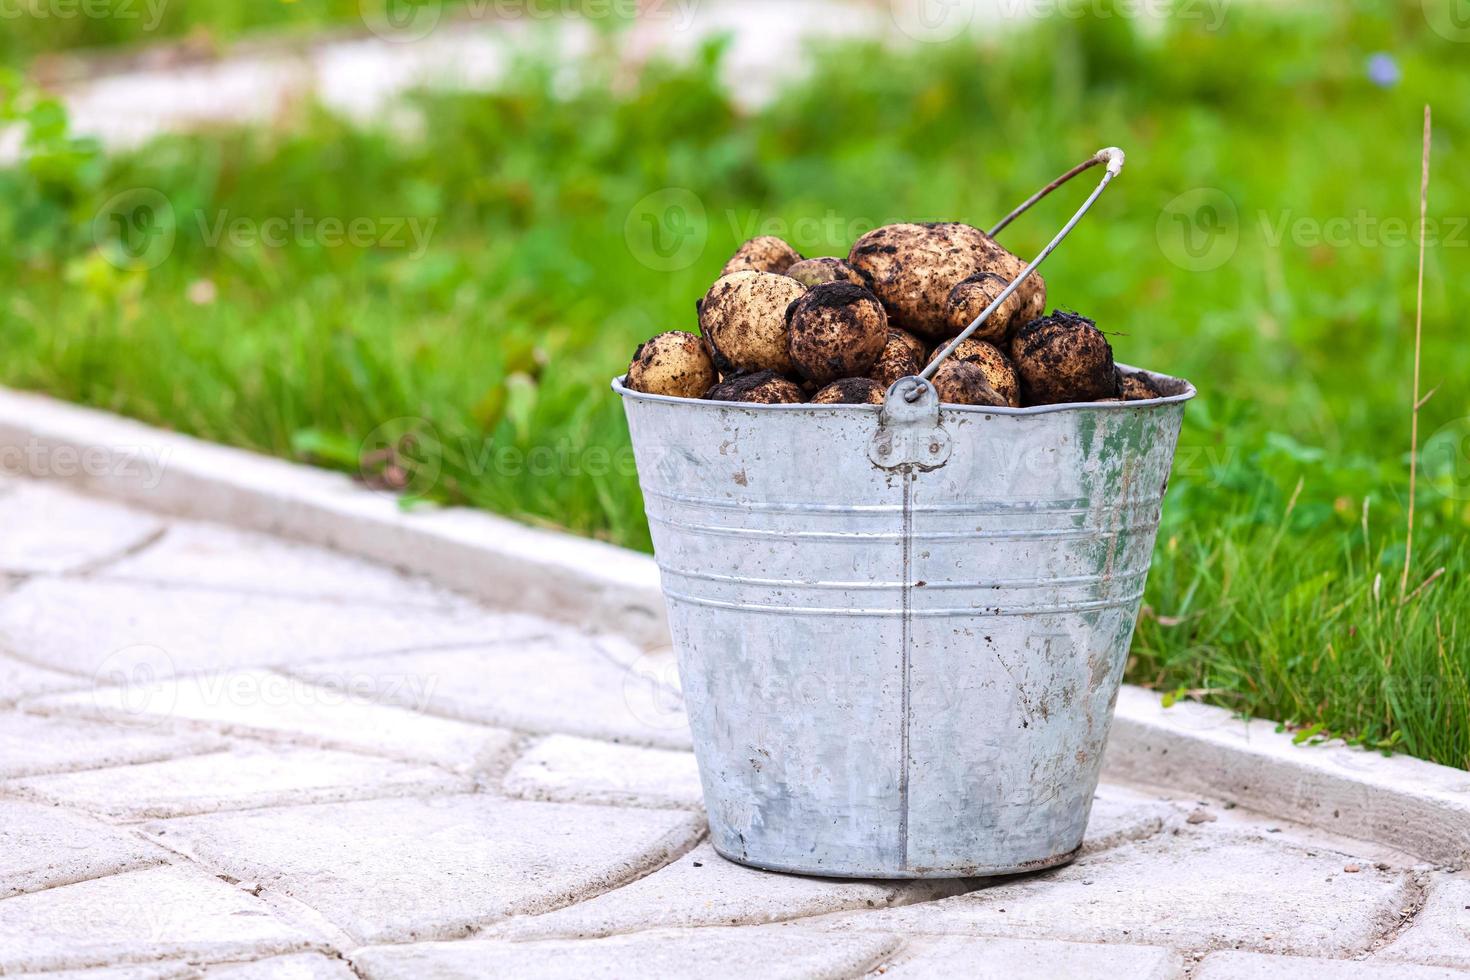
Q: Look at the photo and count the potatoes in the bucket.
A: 14